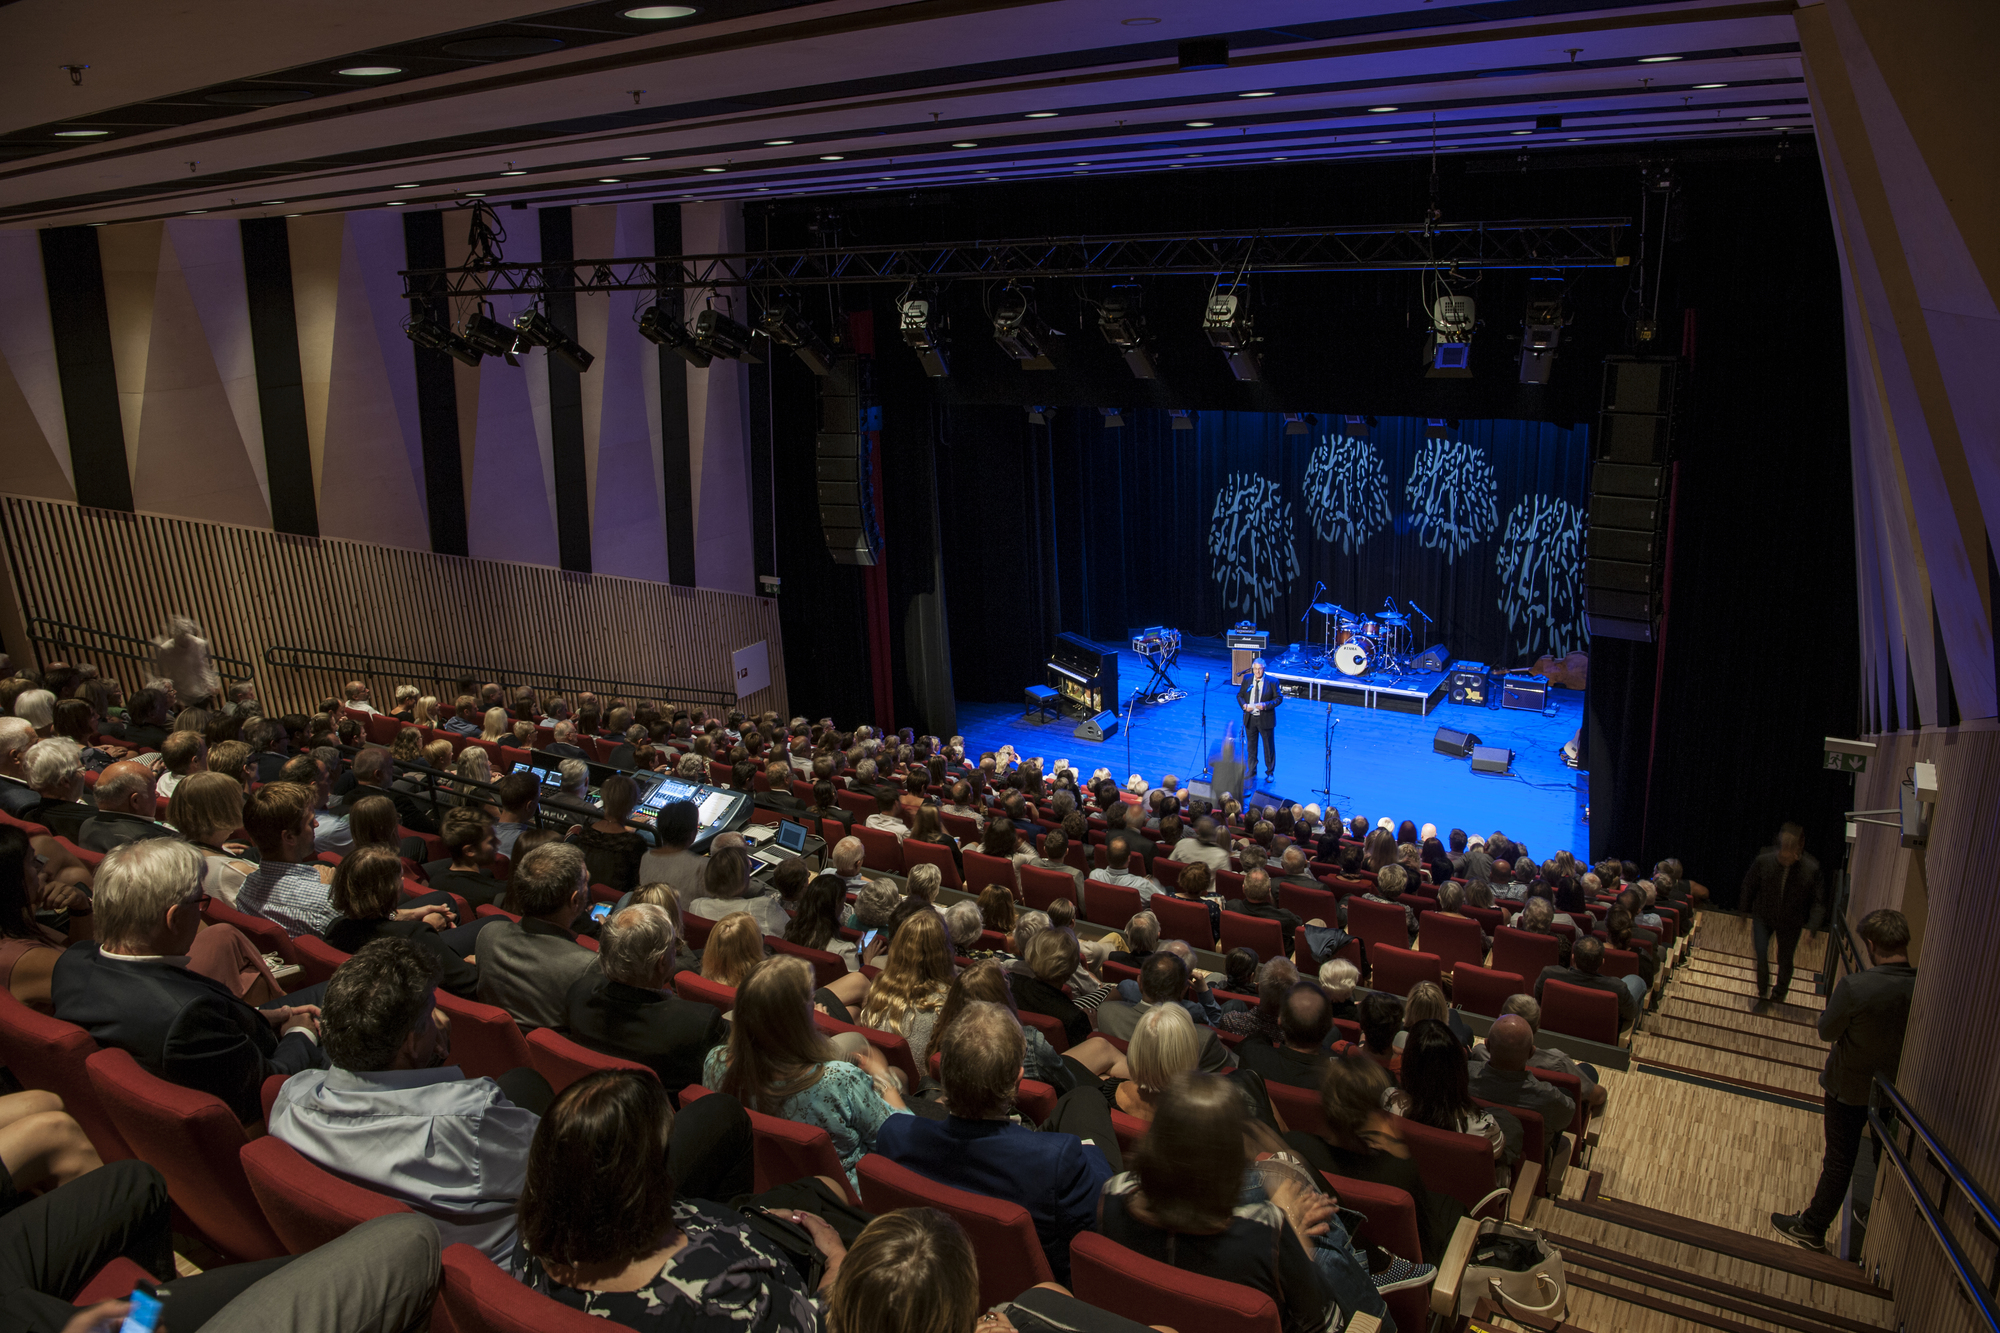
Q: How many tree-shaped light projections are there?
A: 4